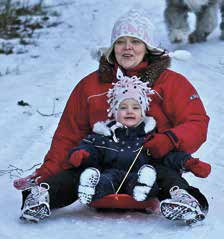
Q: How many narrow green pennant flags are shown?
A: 0